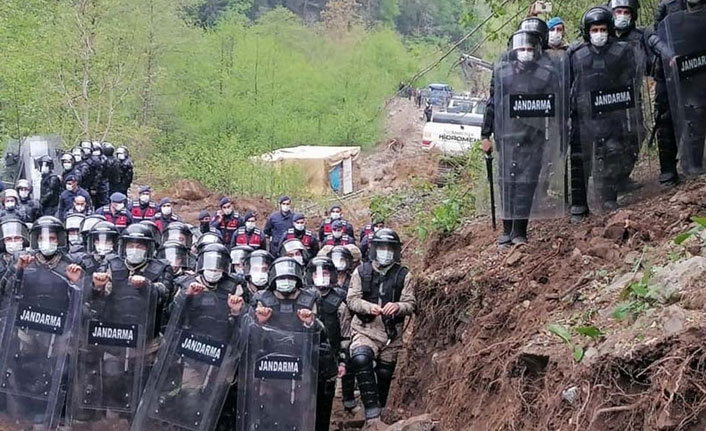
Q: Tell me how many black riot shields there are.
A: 7